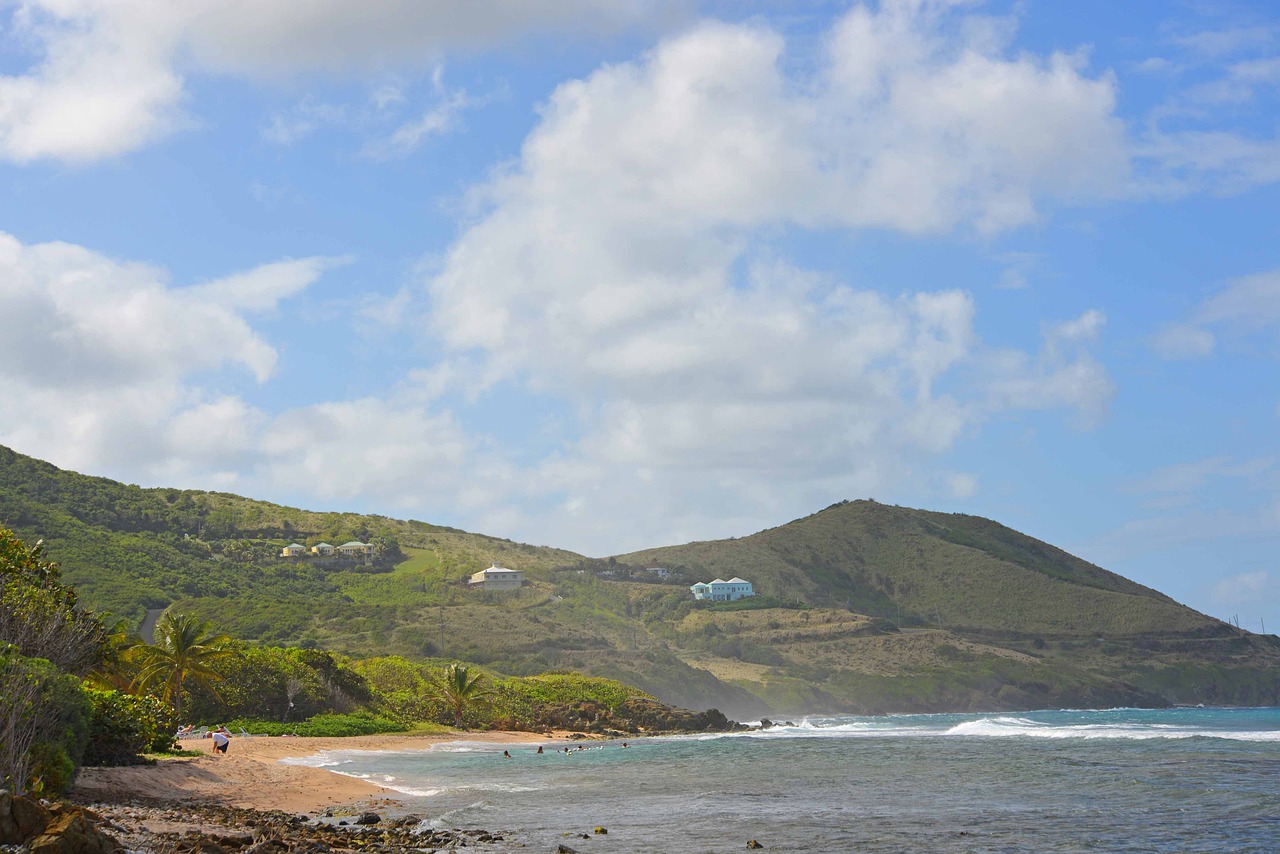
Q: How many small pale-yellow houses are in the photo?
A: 3